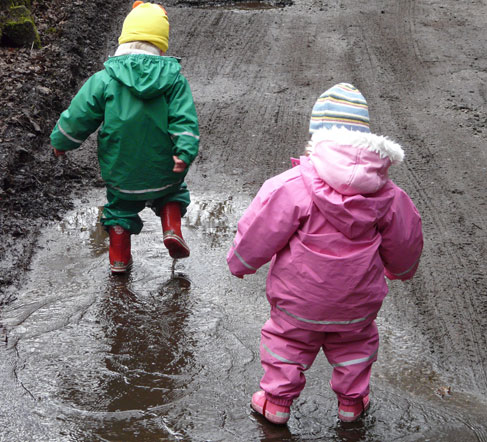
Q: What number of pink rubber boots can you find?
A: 2